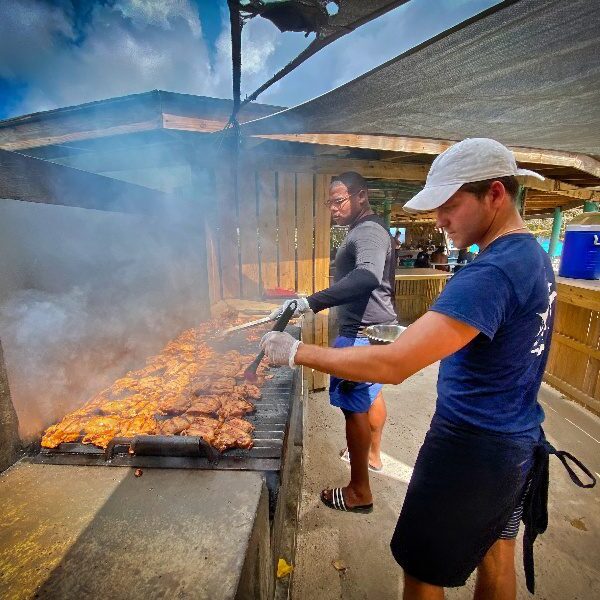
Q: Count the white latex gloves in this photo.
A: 2